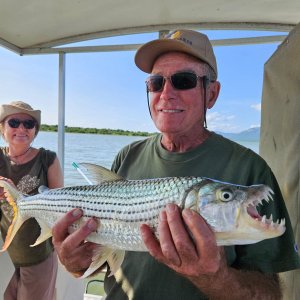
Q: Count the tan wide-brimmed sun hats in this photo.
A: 1